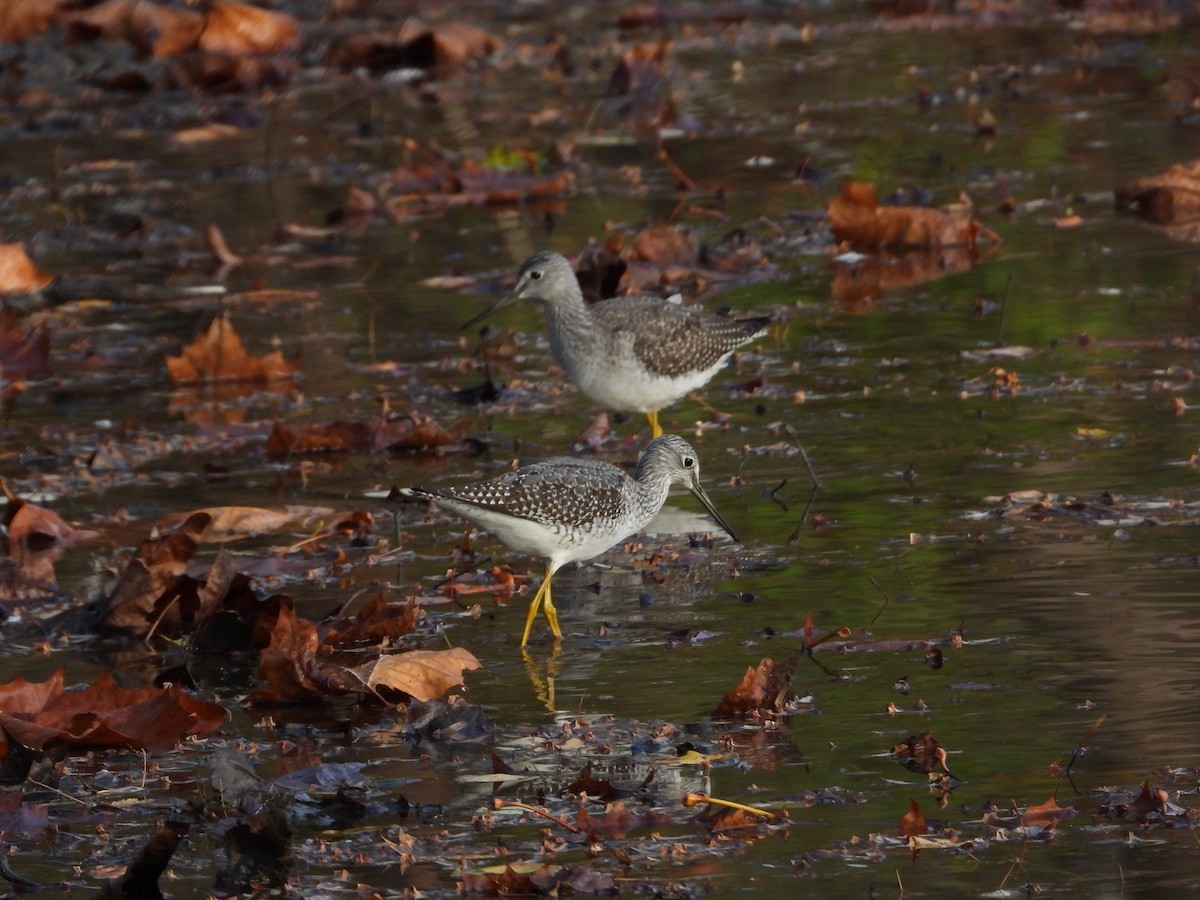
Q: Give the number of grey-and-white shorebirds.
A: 2